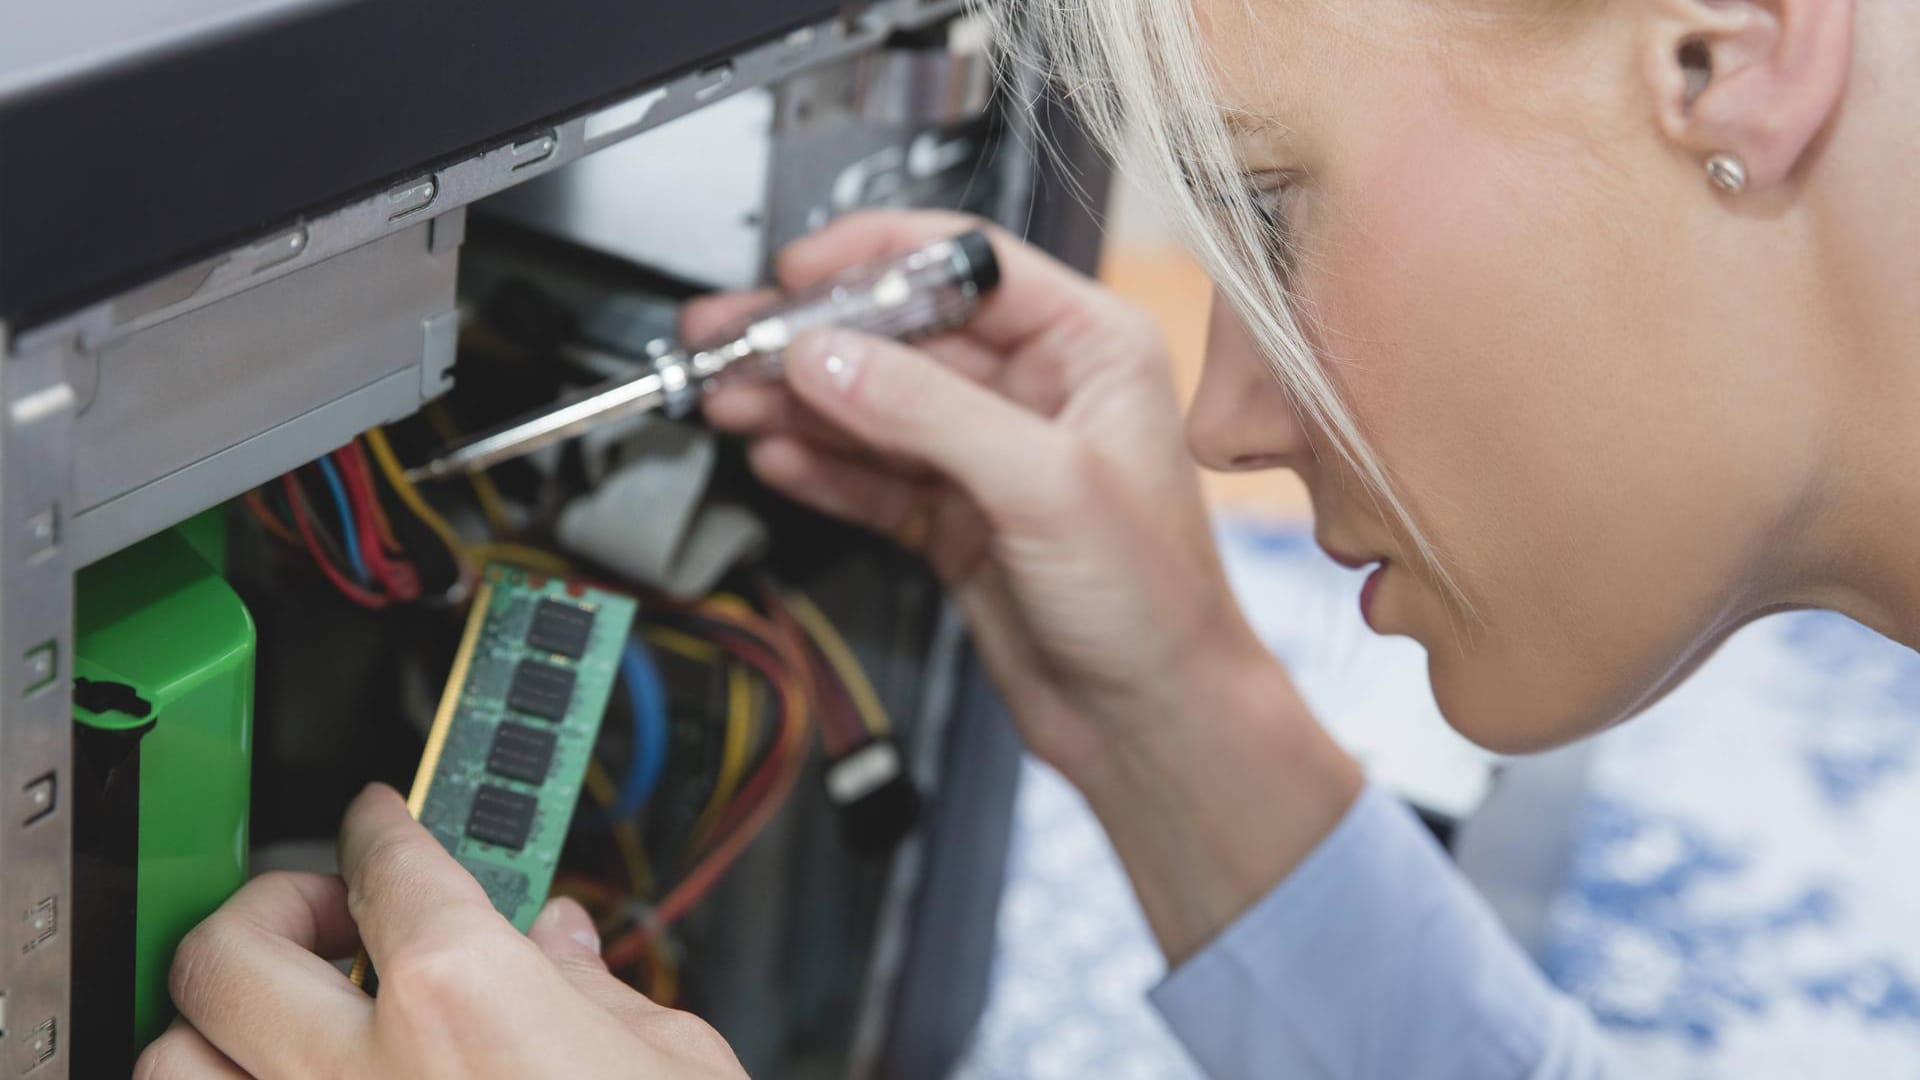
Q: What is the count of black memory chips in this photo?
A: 4